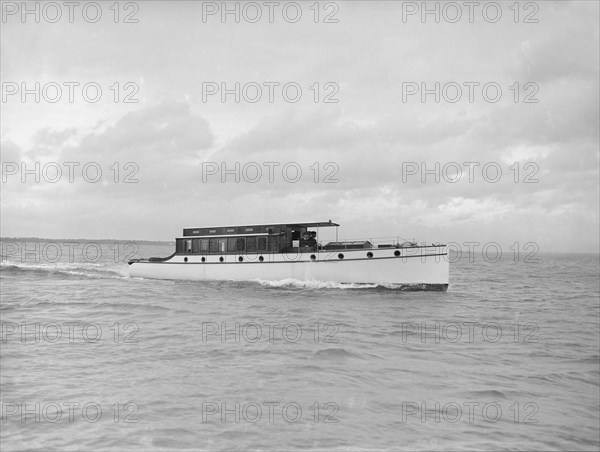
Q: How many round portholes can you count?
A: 9